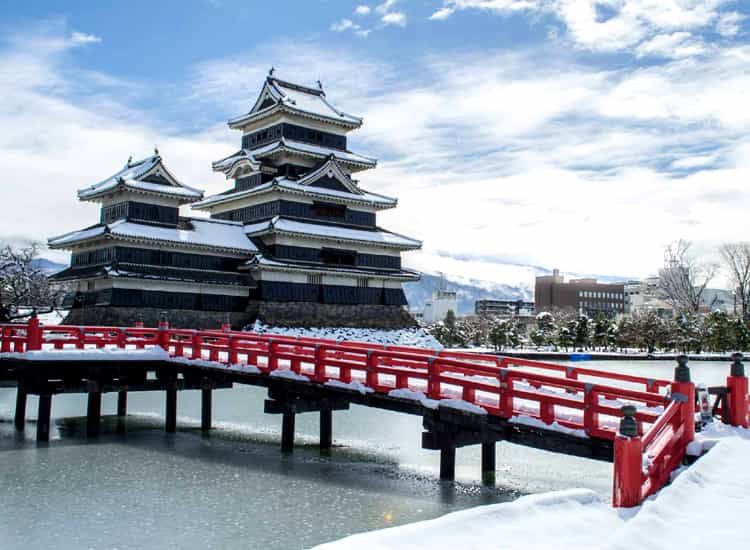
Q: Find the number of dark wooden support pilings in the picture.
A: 10